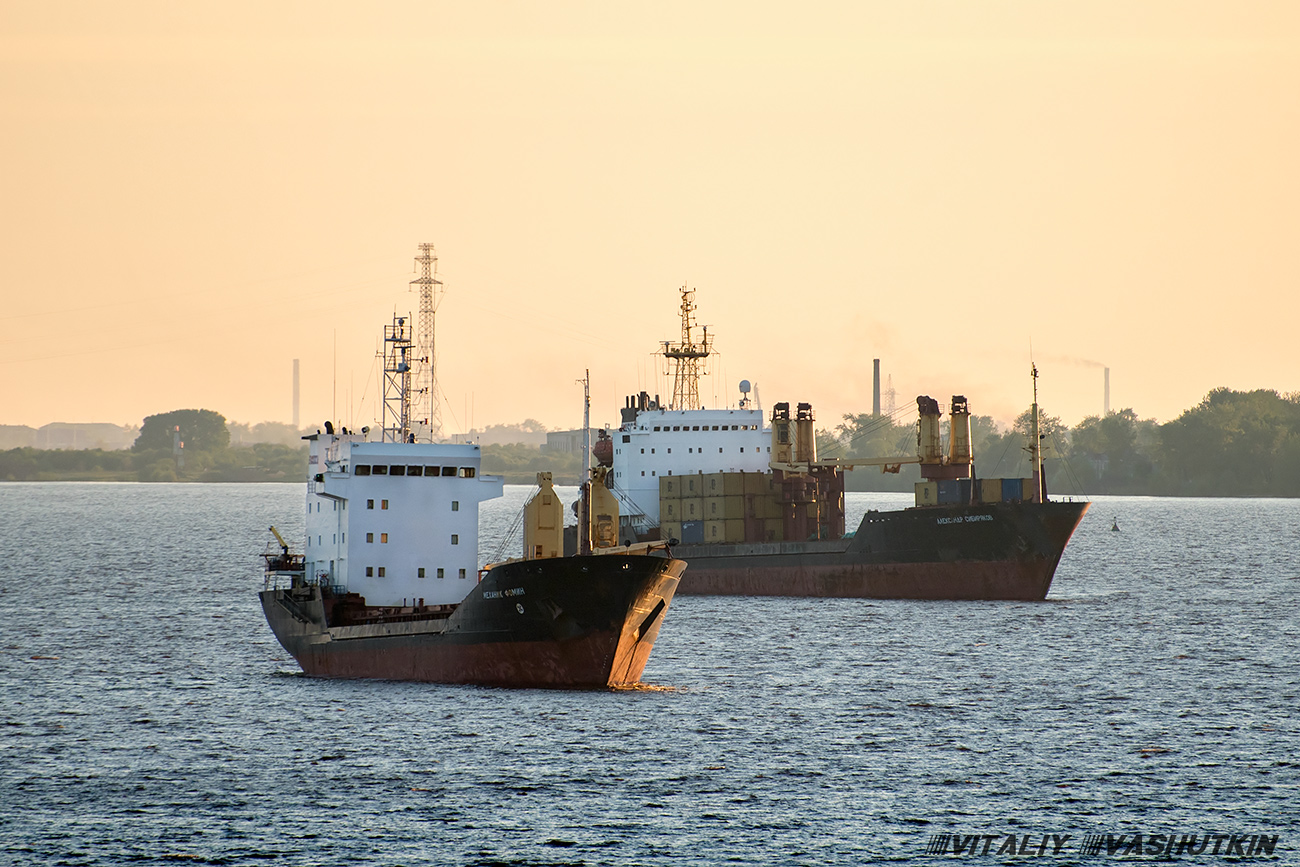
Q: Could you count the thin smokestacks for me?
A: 3